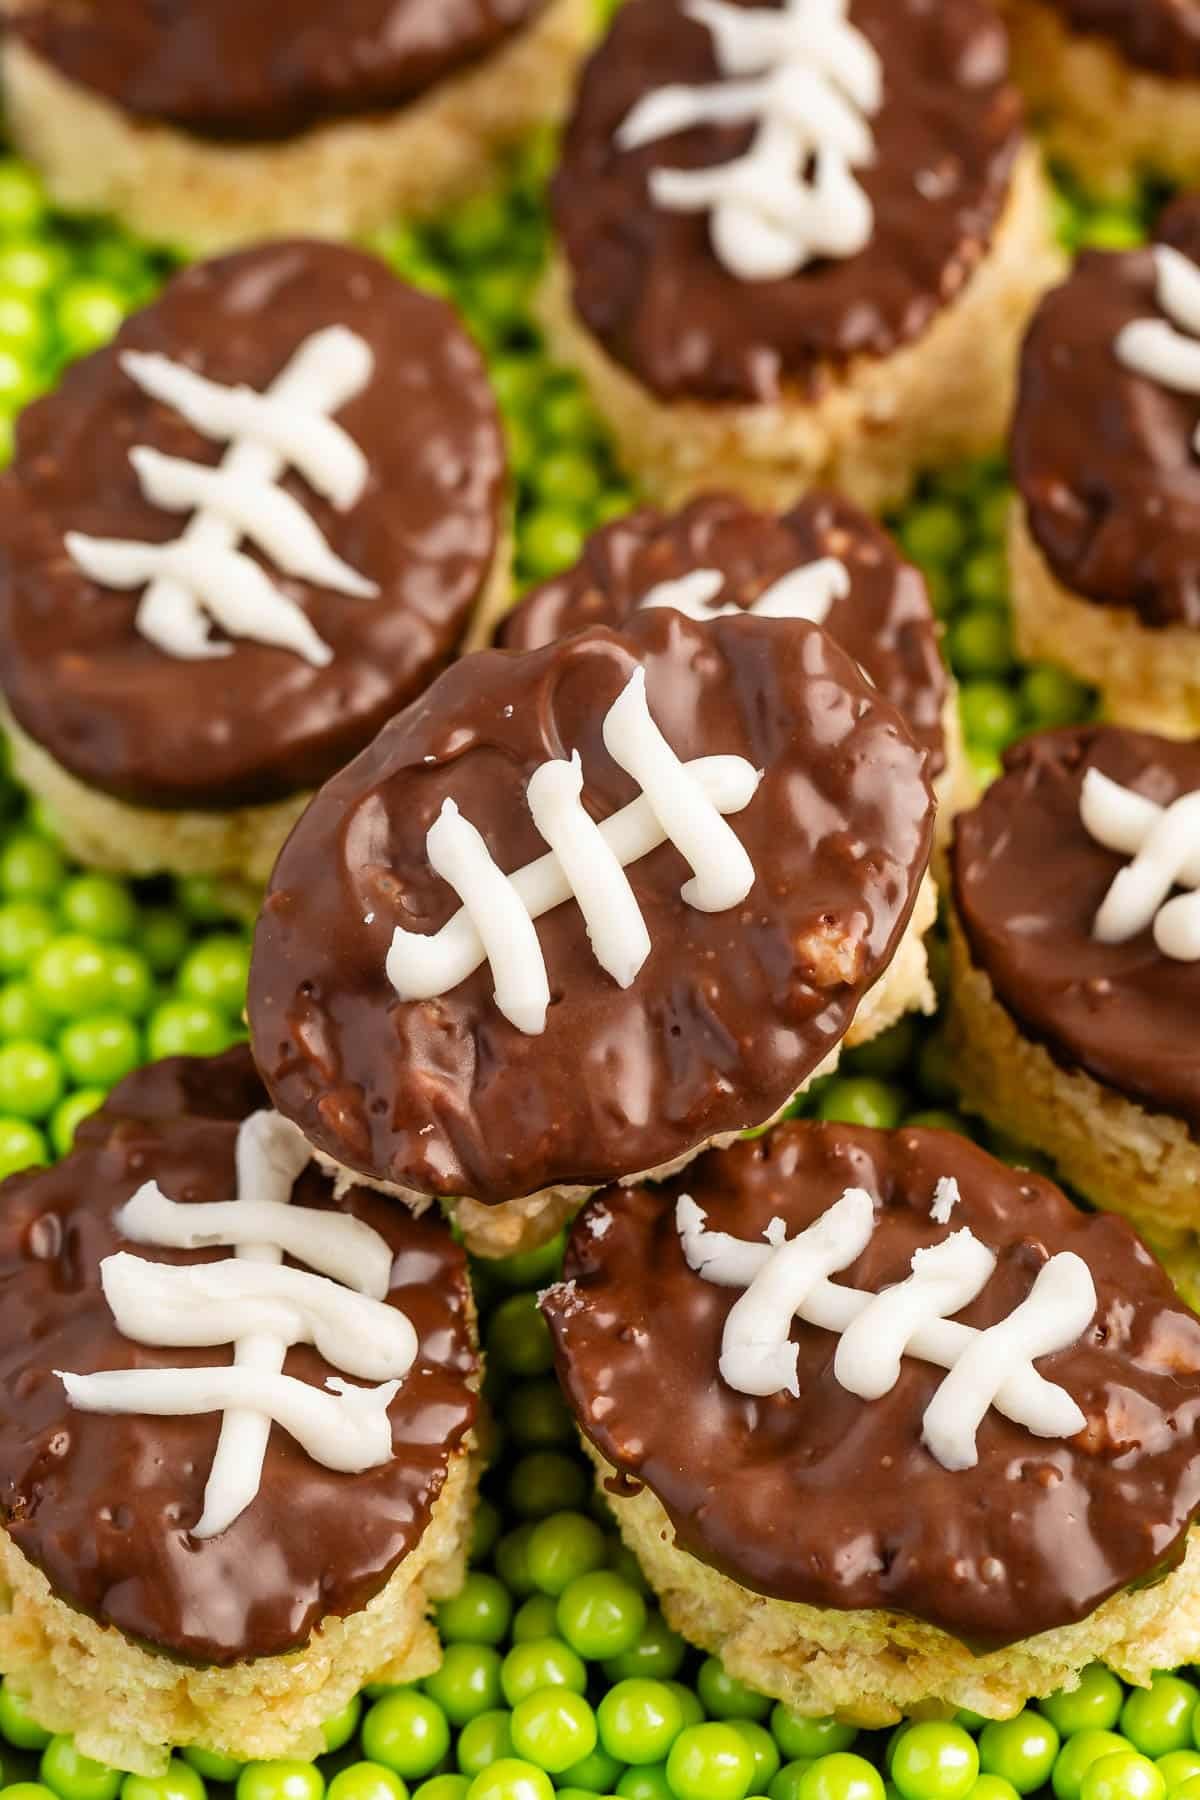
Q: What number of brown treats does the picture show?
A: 10